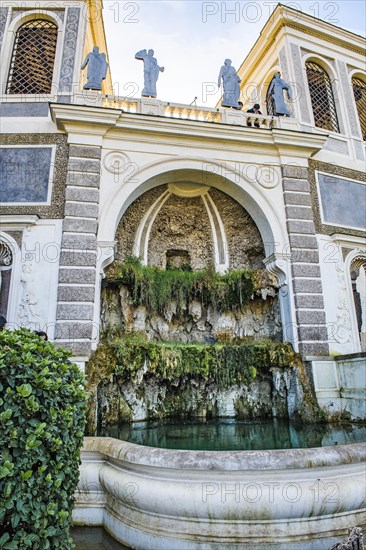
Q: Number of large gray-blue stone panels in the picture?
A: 2